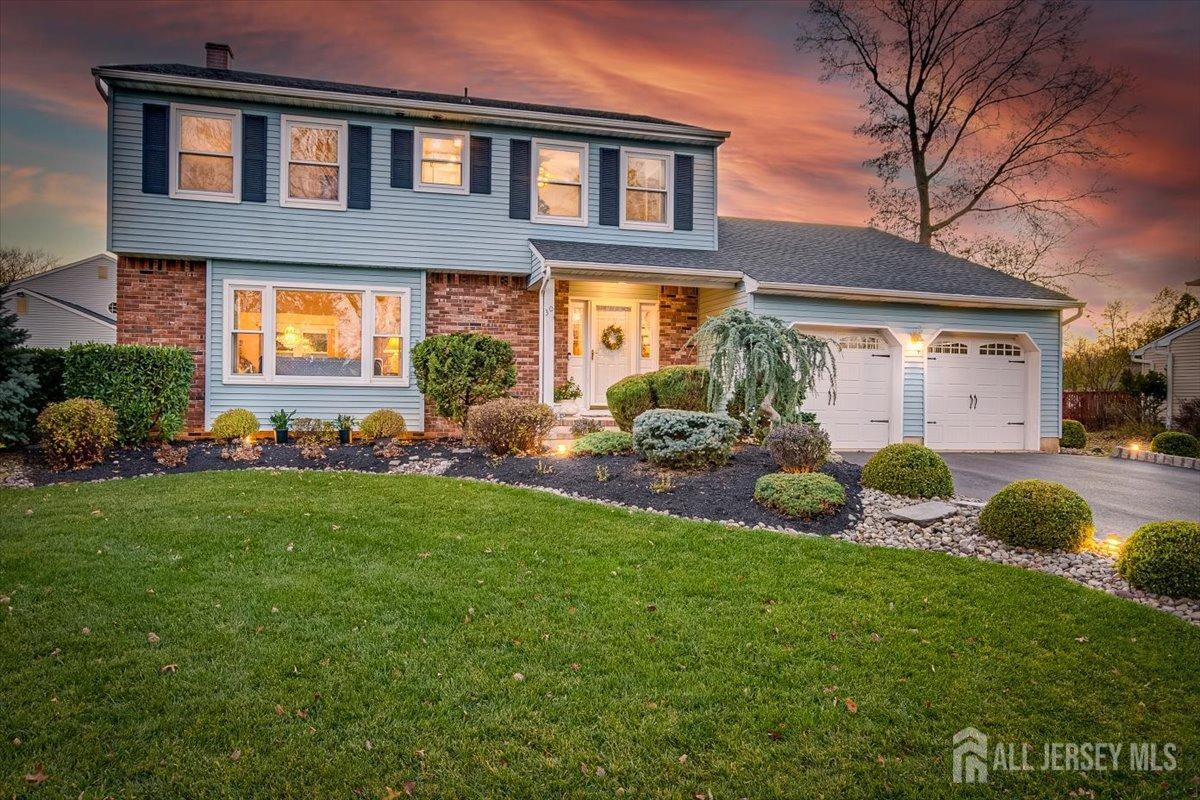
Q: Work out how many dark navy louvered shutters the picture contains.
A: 8